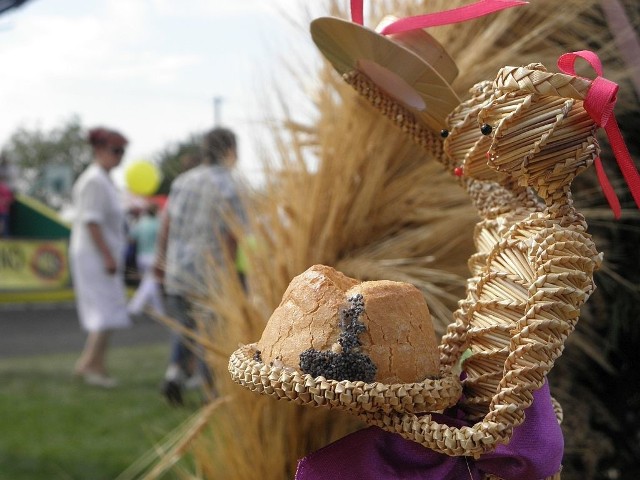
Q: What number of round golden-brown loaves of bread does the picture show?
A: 1